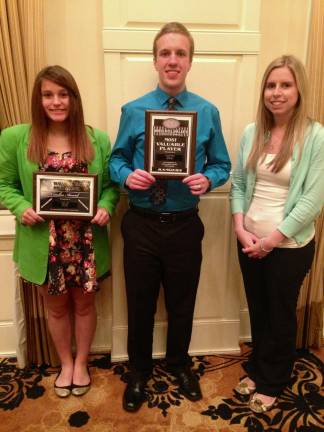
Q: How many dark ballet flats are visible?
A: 2